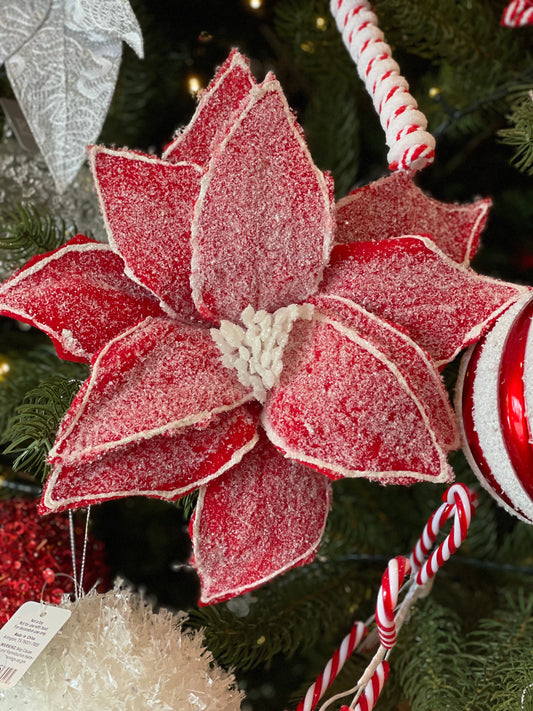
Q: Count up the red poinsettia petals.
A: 11